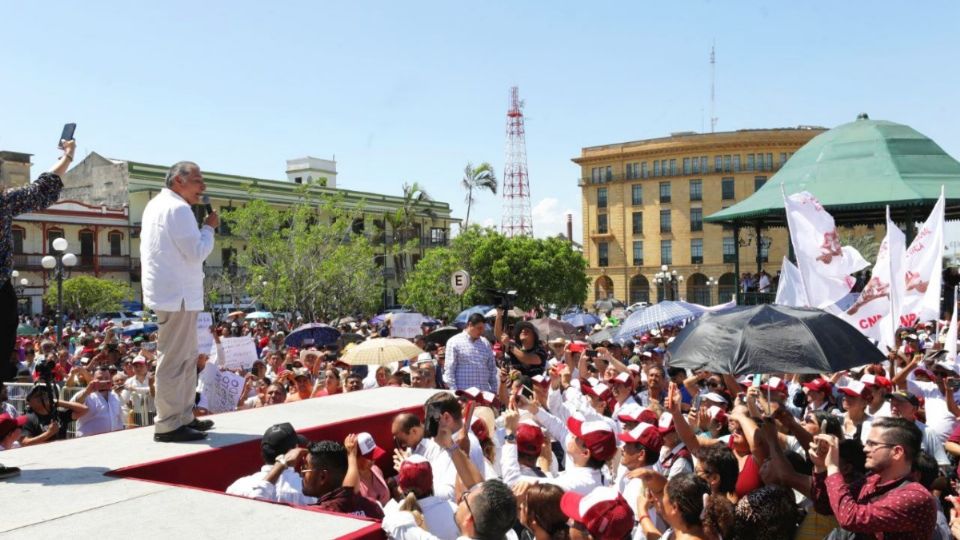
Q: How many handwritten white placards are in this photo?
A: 4